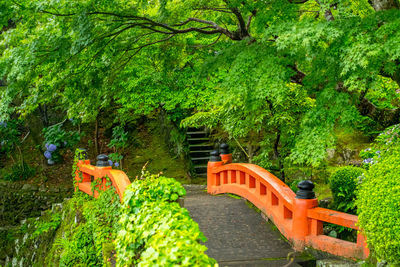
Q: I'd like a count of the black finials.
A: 5